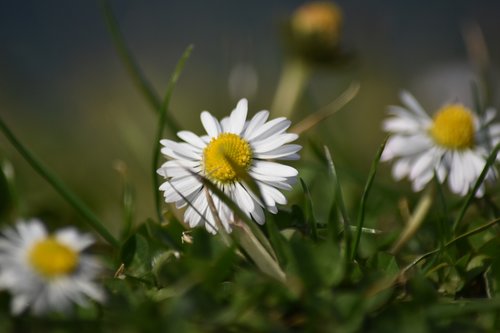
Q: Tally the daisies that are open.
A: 3